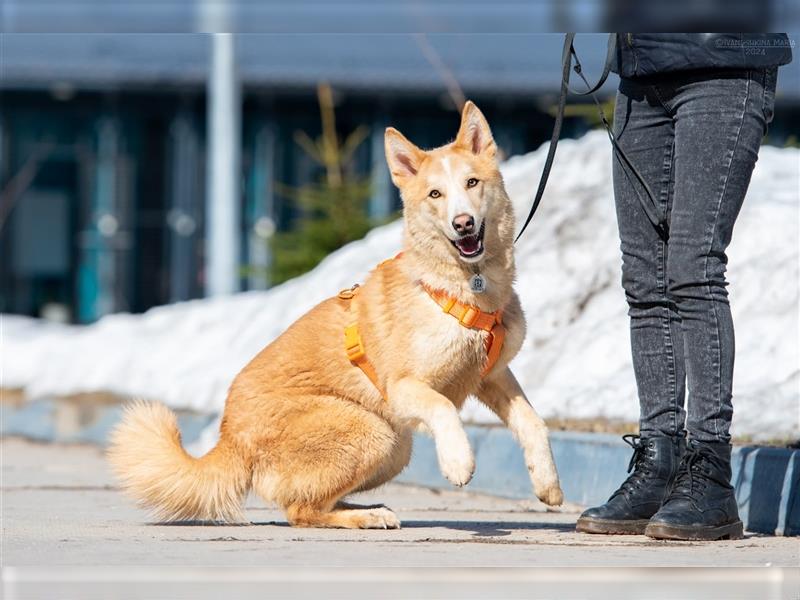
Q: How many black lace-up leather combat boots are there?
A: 2